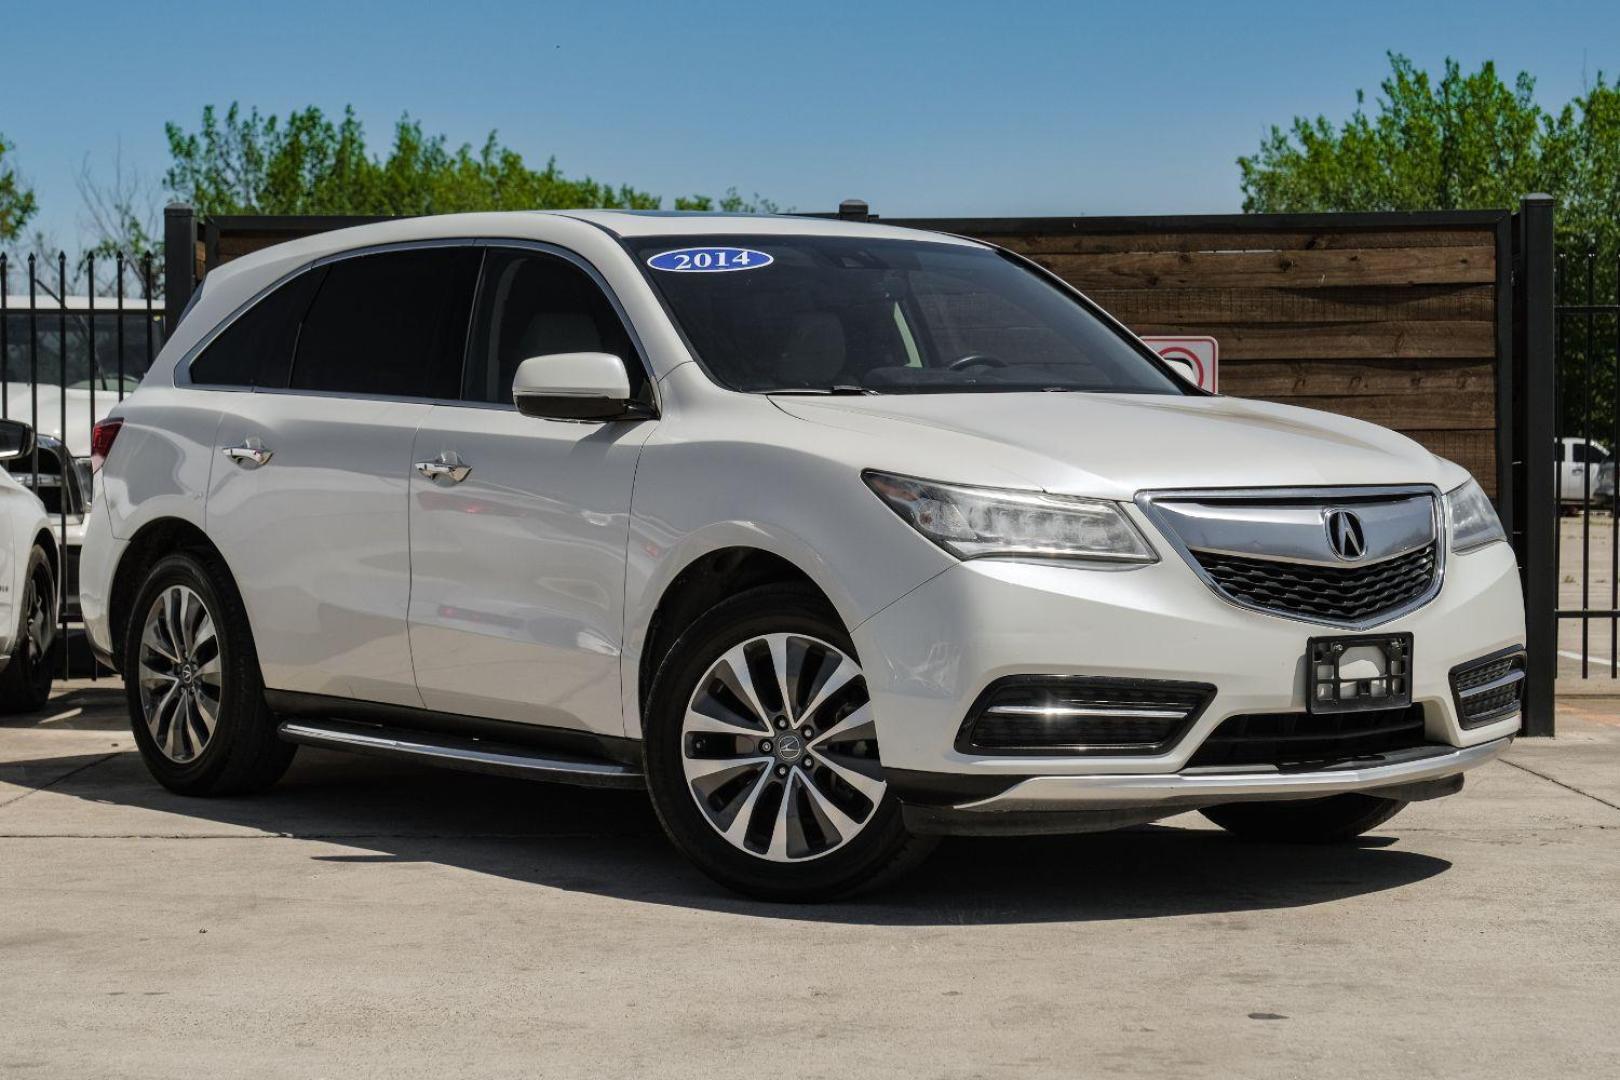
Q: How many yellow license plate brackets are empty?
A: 0